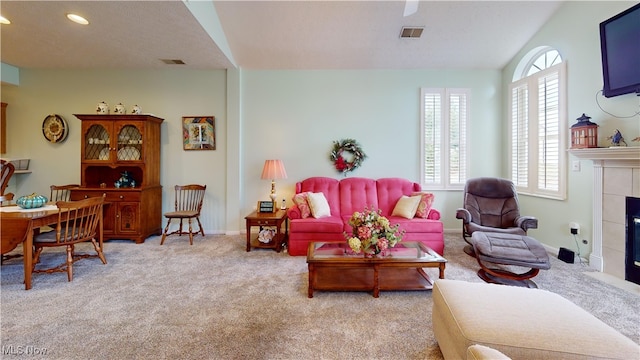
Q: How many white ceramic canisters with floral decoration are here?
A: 3